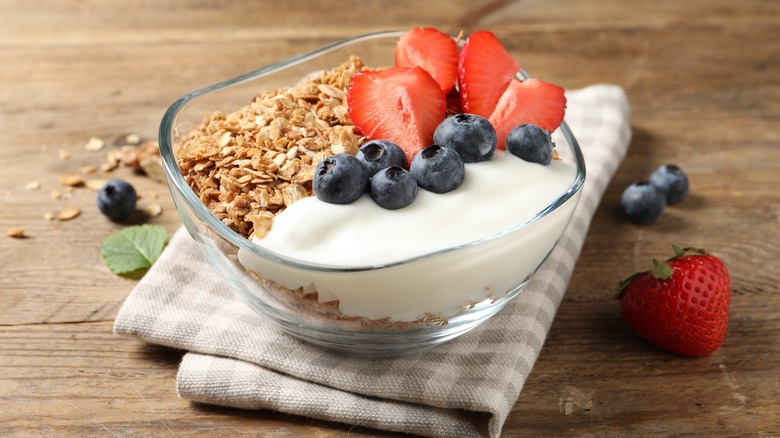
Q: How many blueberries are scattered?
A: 3